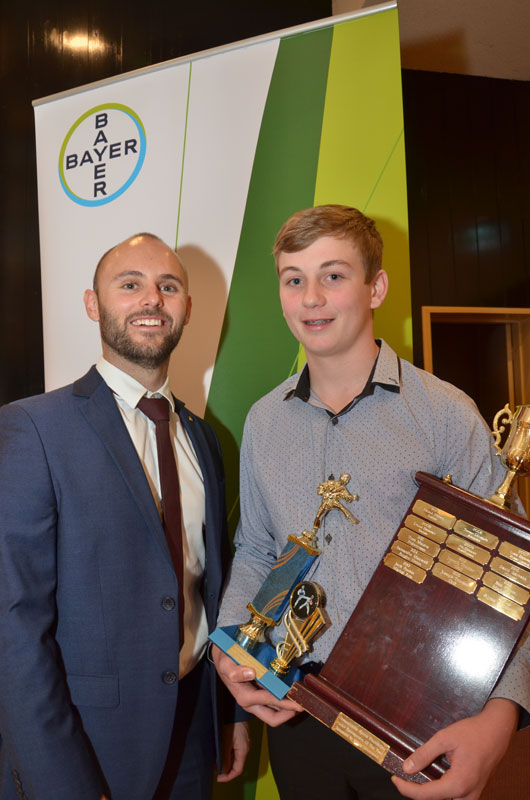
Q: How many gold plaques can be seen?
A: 15